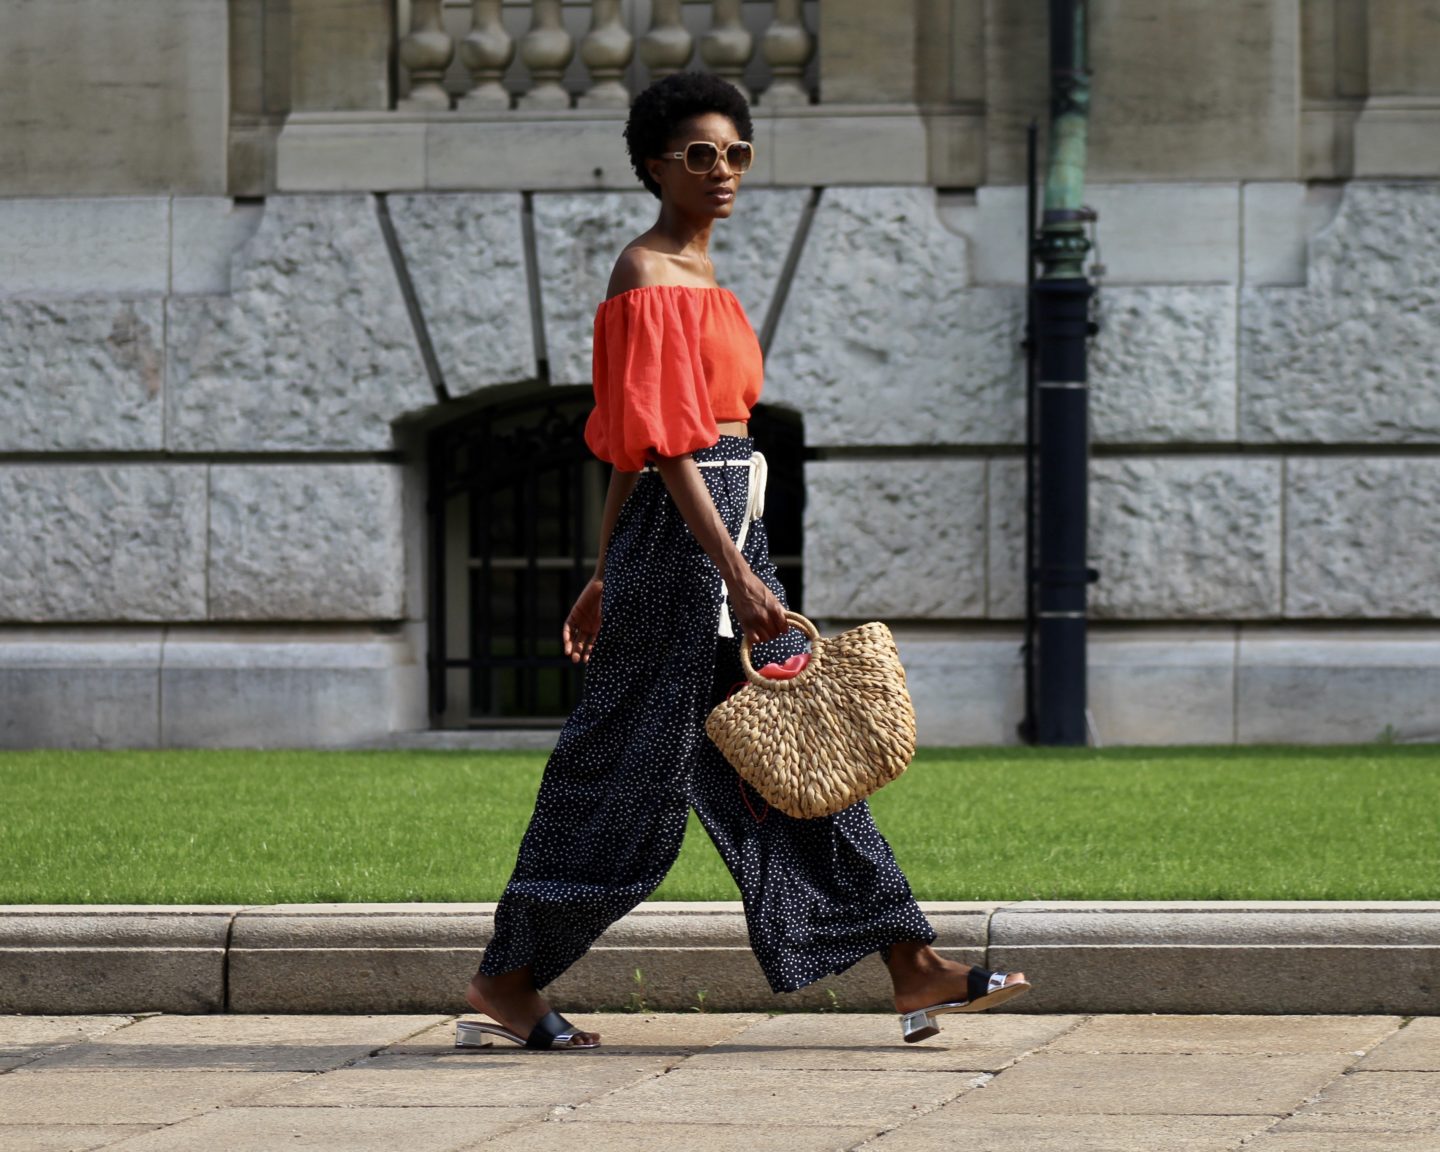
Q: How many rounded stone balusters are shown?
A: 7